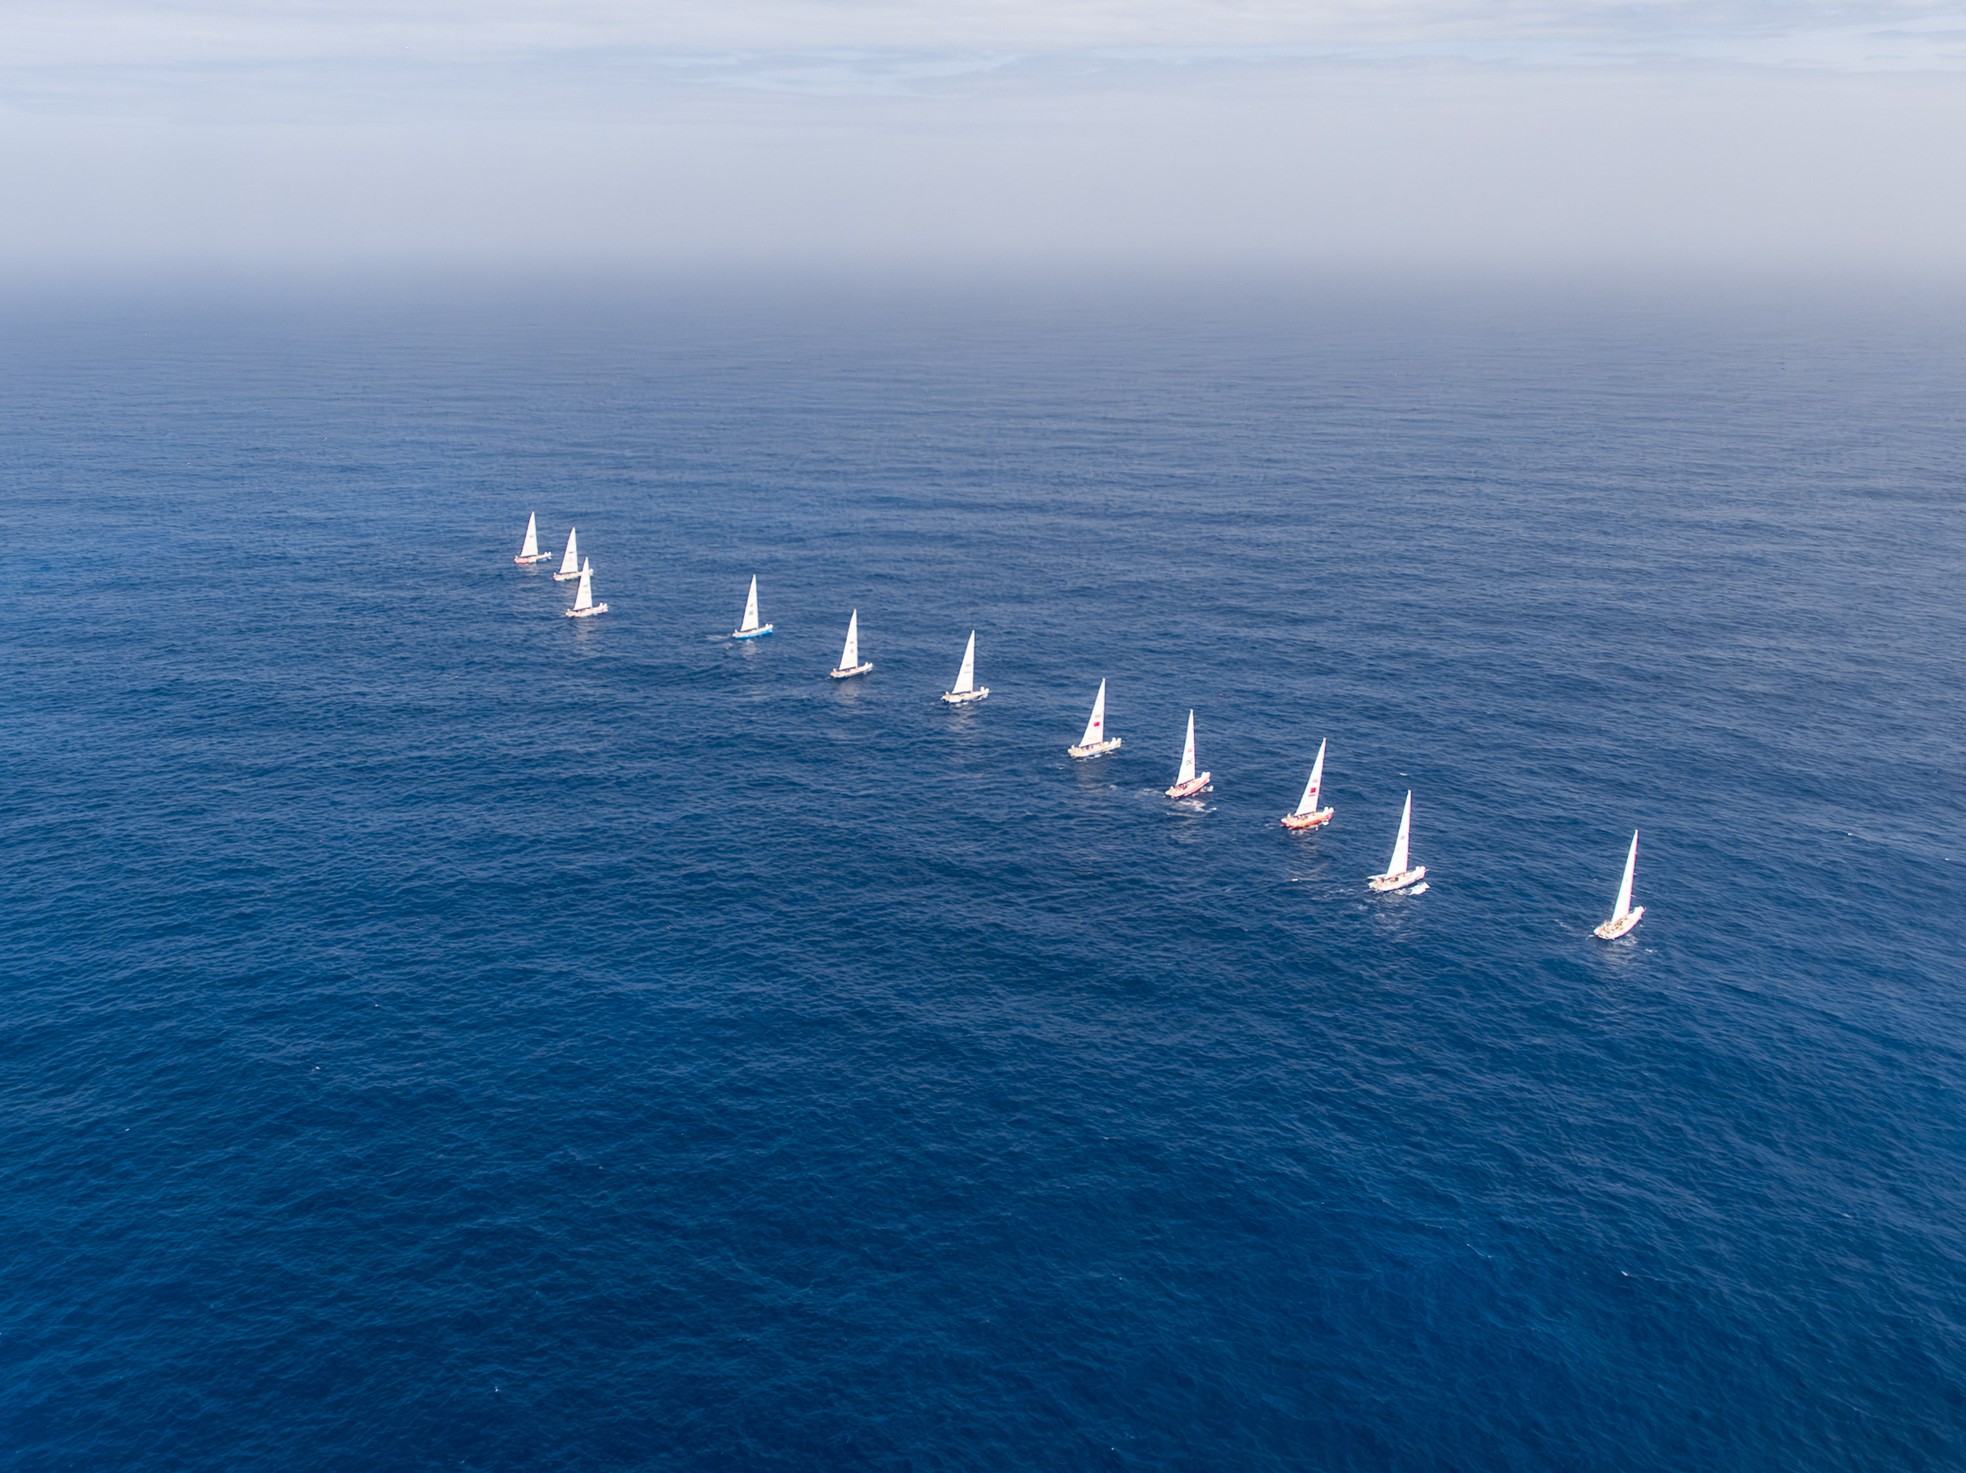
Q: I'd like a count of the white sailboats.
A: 11